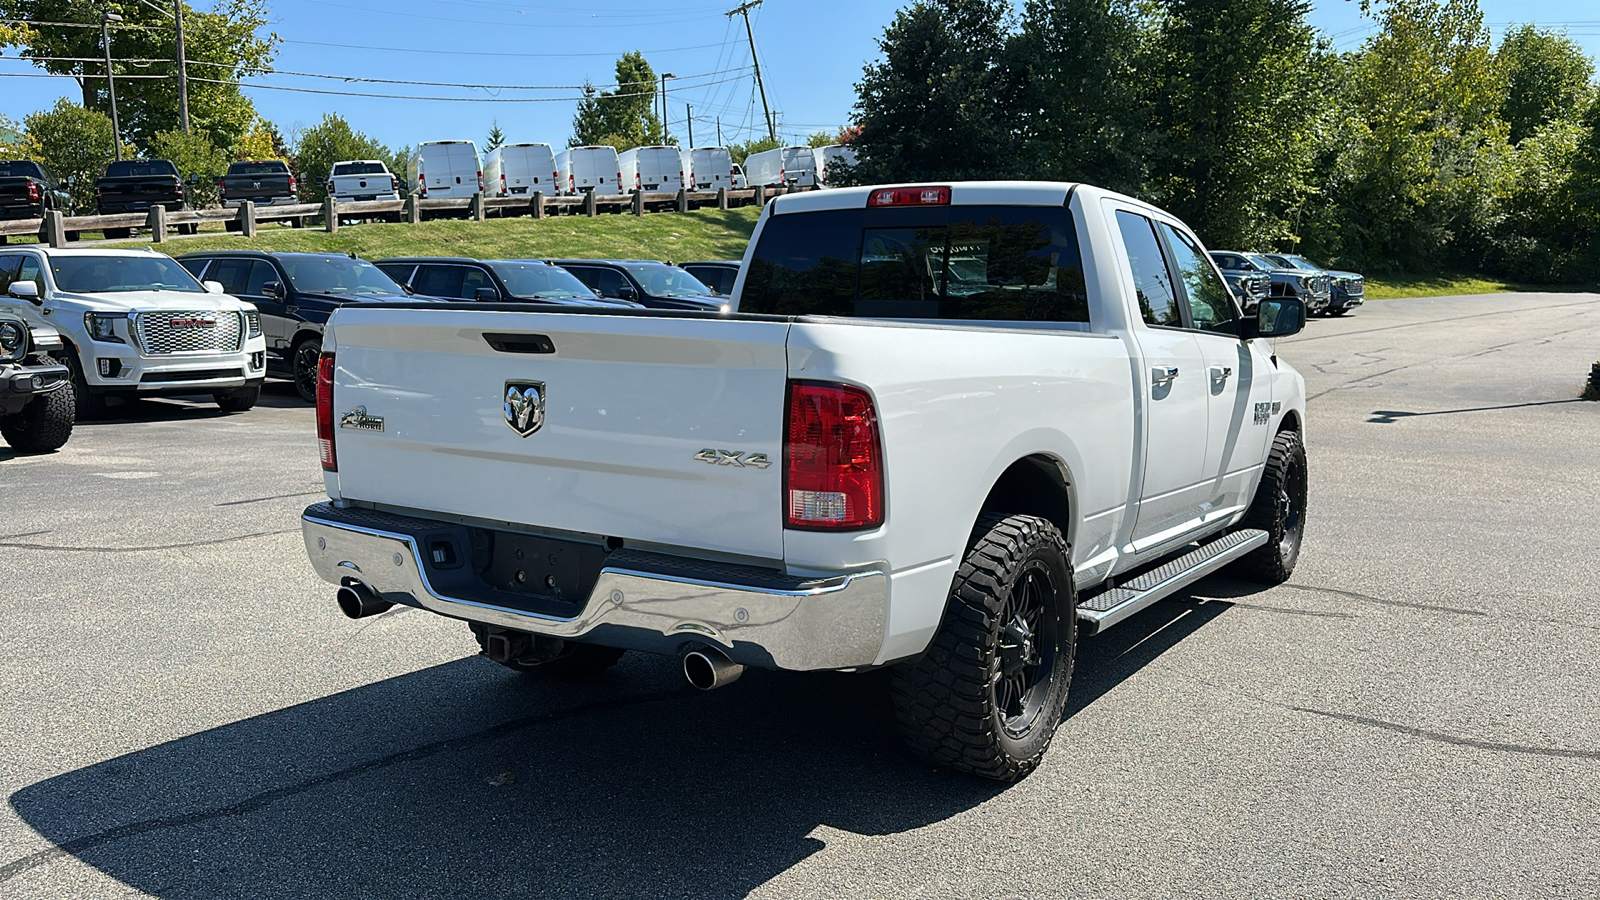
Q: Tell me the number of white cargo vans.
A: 7